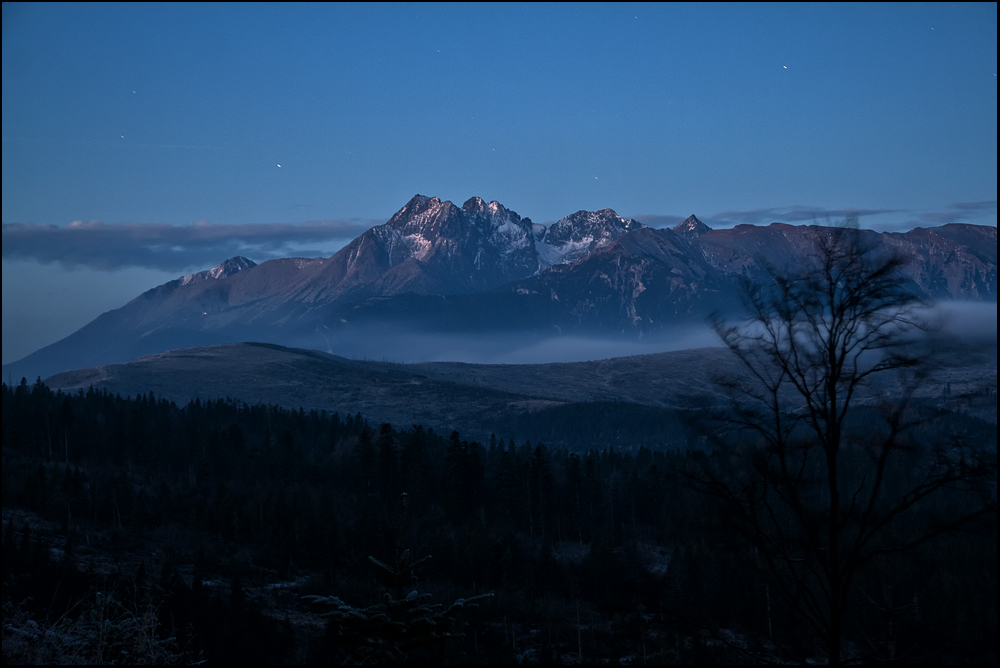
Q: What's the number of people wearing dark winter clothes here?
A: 0